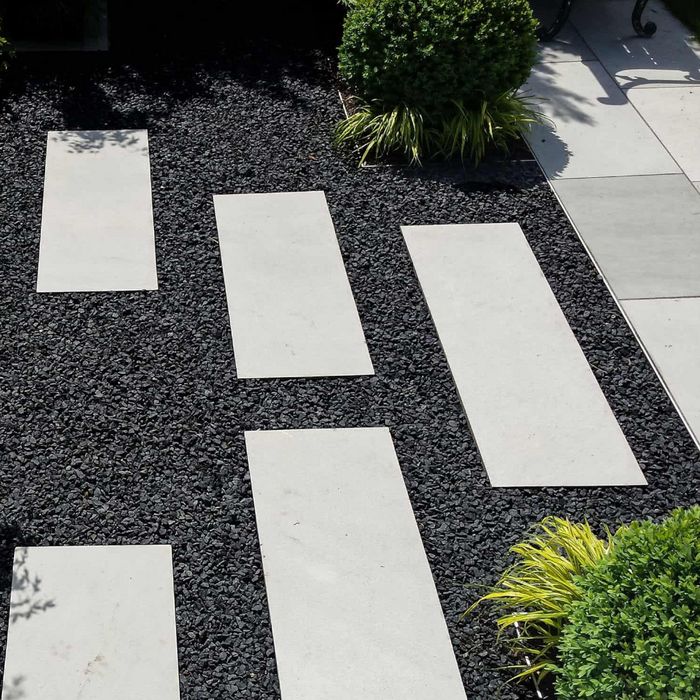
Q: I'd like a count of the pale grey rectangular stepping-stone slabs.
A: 5